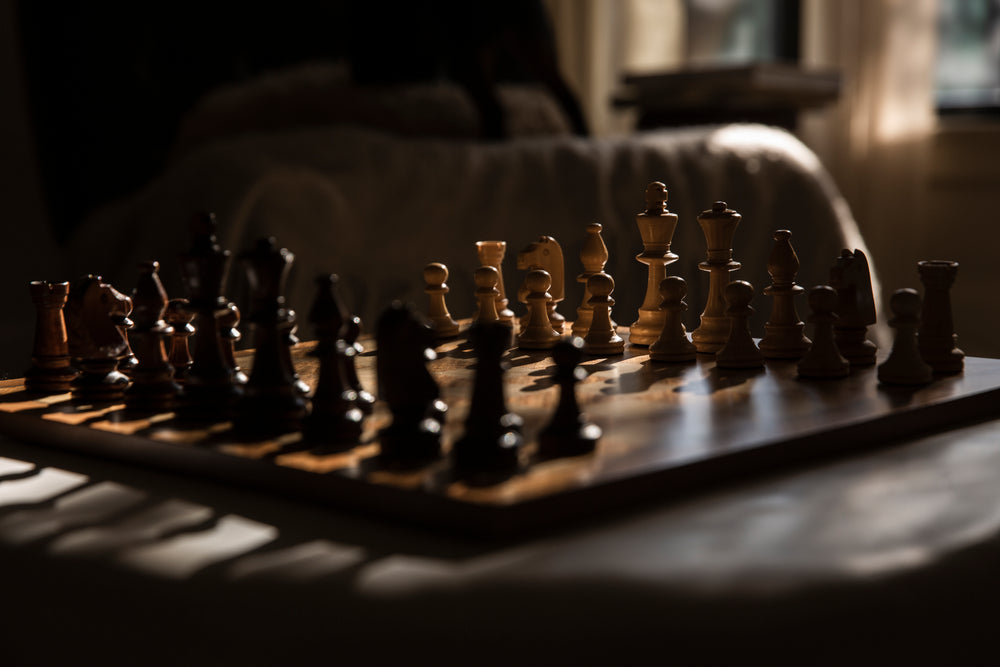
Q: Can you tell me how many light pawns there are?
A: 8